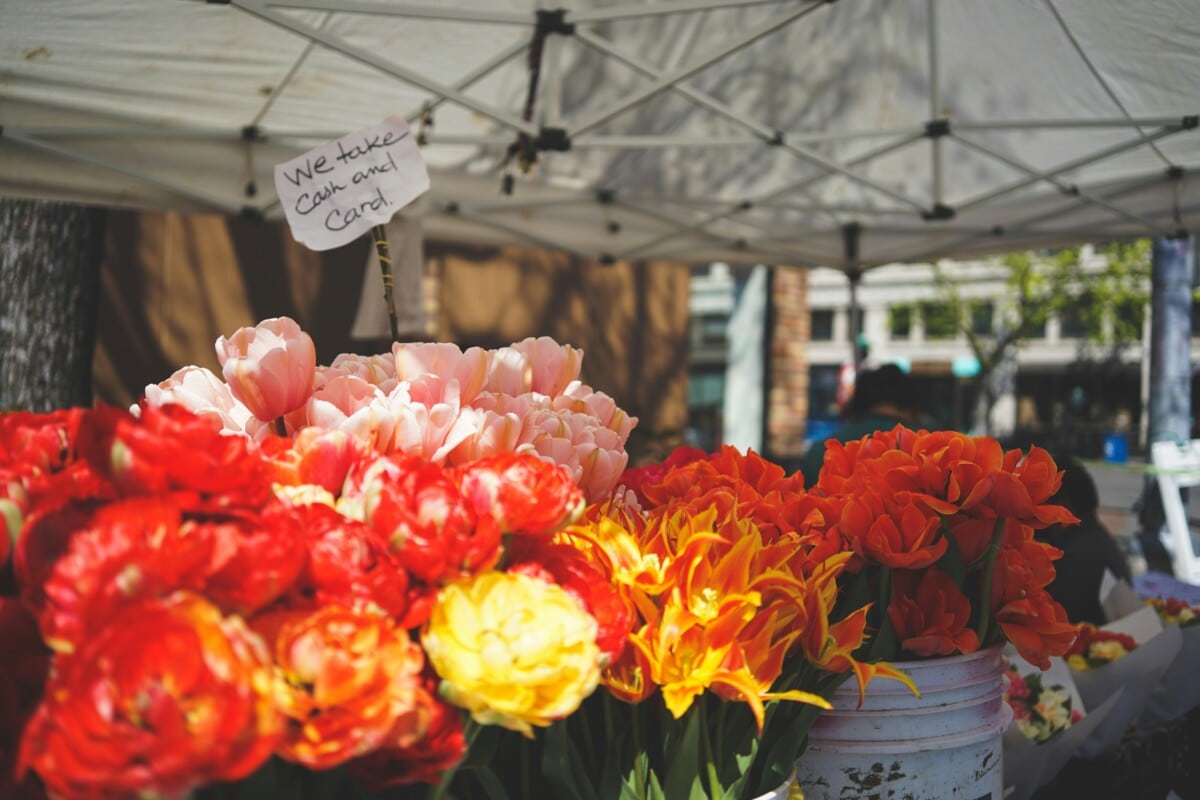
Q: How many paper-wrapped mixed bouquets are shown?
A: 3